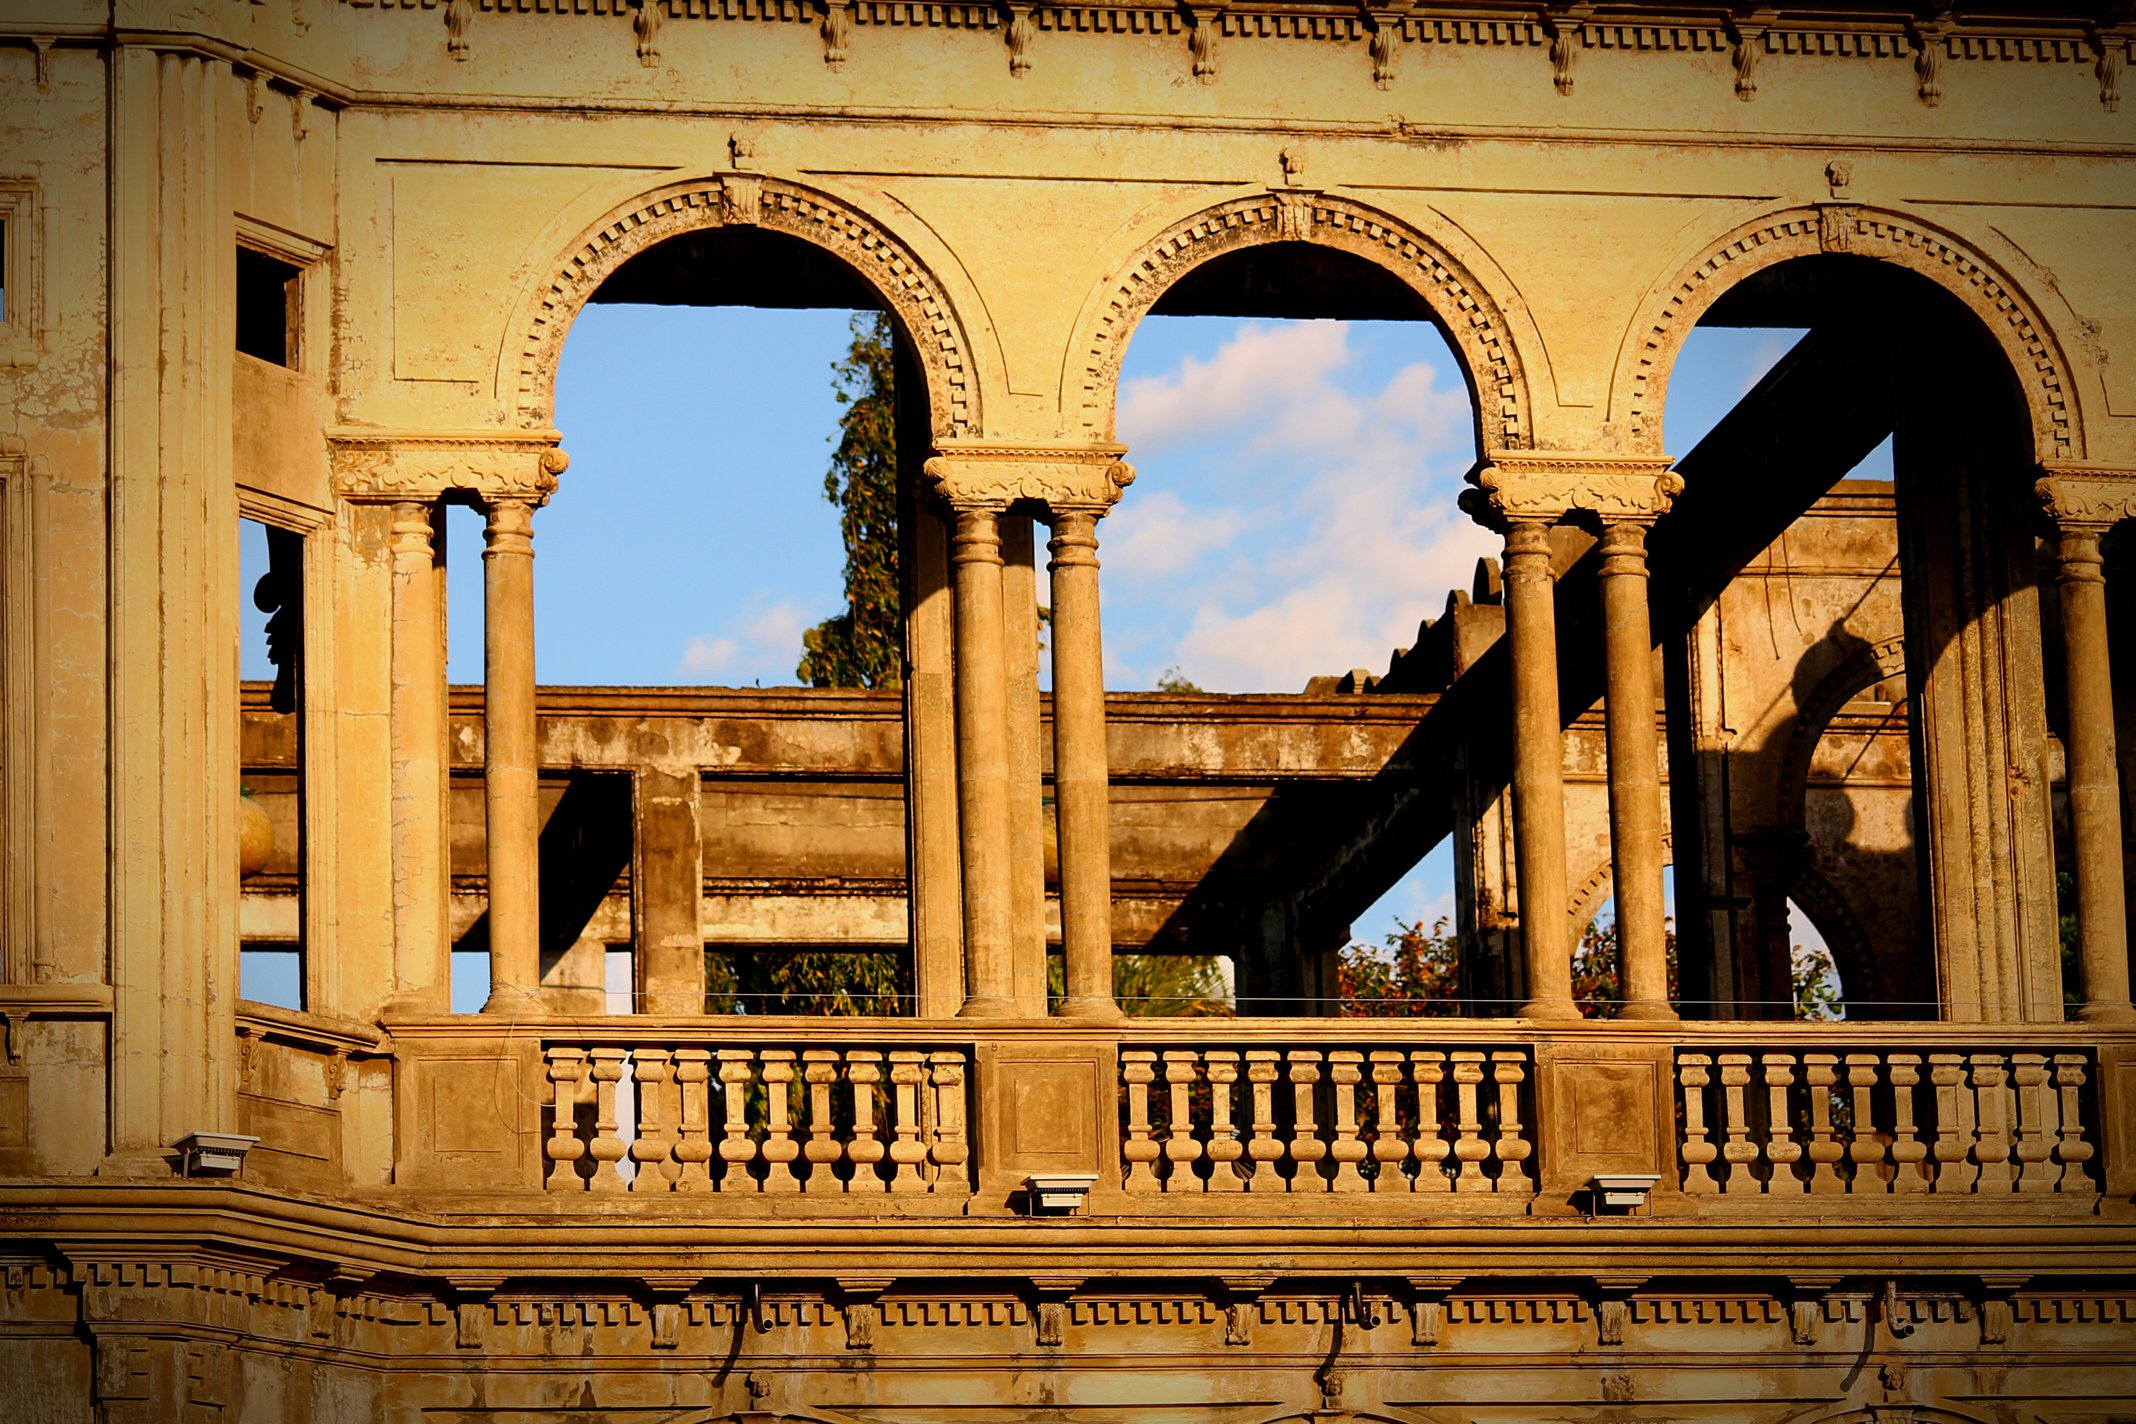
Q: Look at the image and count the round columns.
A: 7